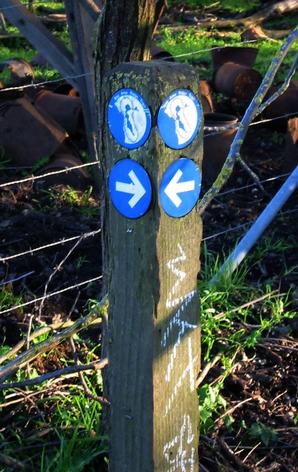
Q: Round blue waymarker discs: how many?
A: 4